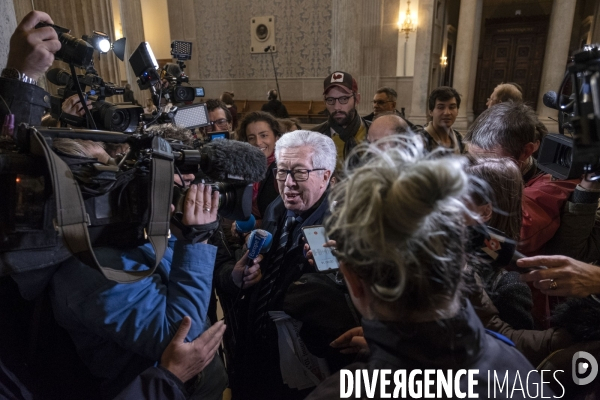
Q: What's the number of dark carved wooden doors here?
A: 1